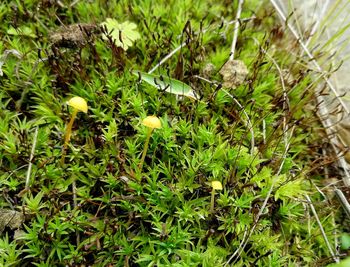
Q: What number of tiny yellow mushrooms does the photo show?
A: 3